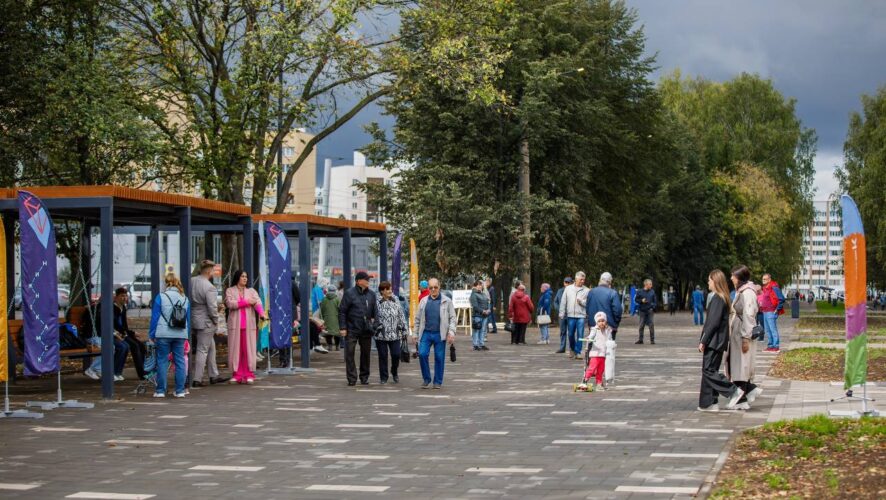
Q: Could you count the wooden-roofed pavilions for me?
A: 2